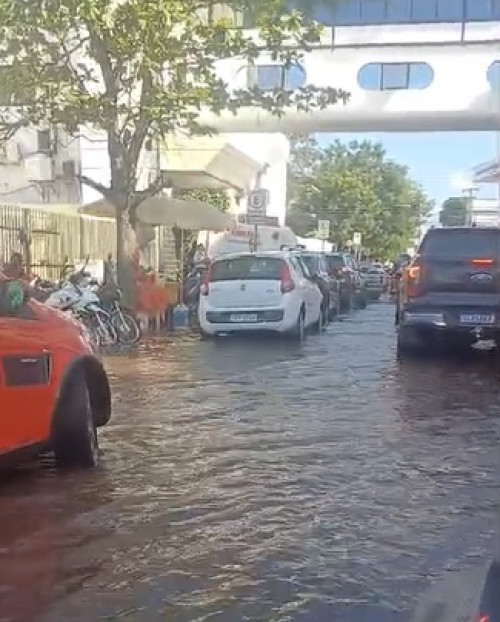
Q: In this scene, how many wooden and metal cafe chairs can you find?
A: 0